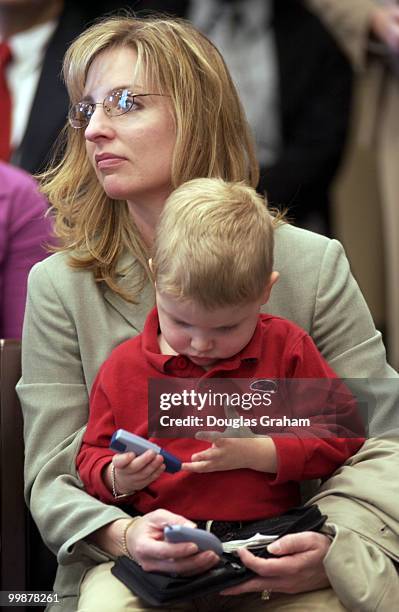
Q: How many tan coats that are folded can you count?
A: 1